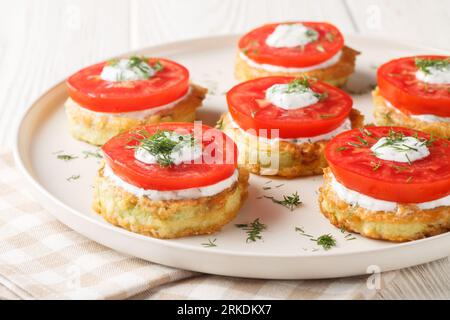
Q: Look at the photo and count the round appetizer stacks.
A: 6